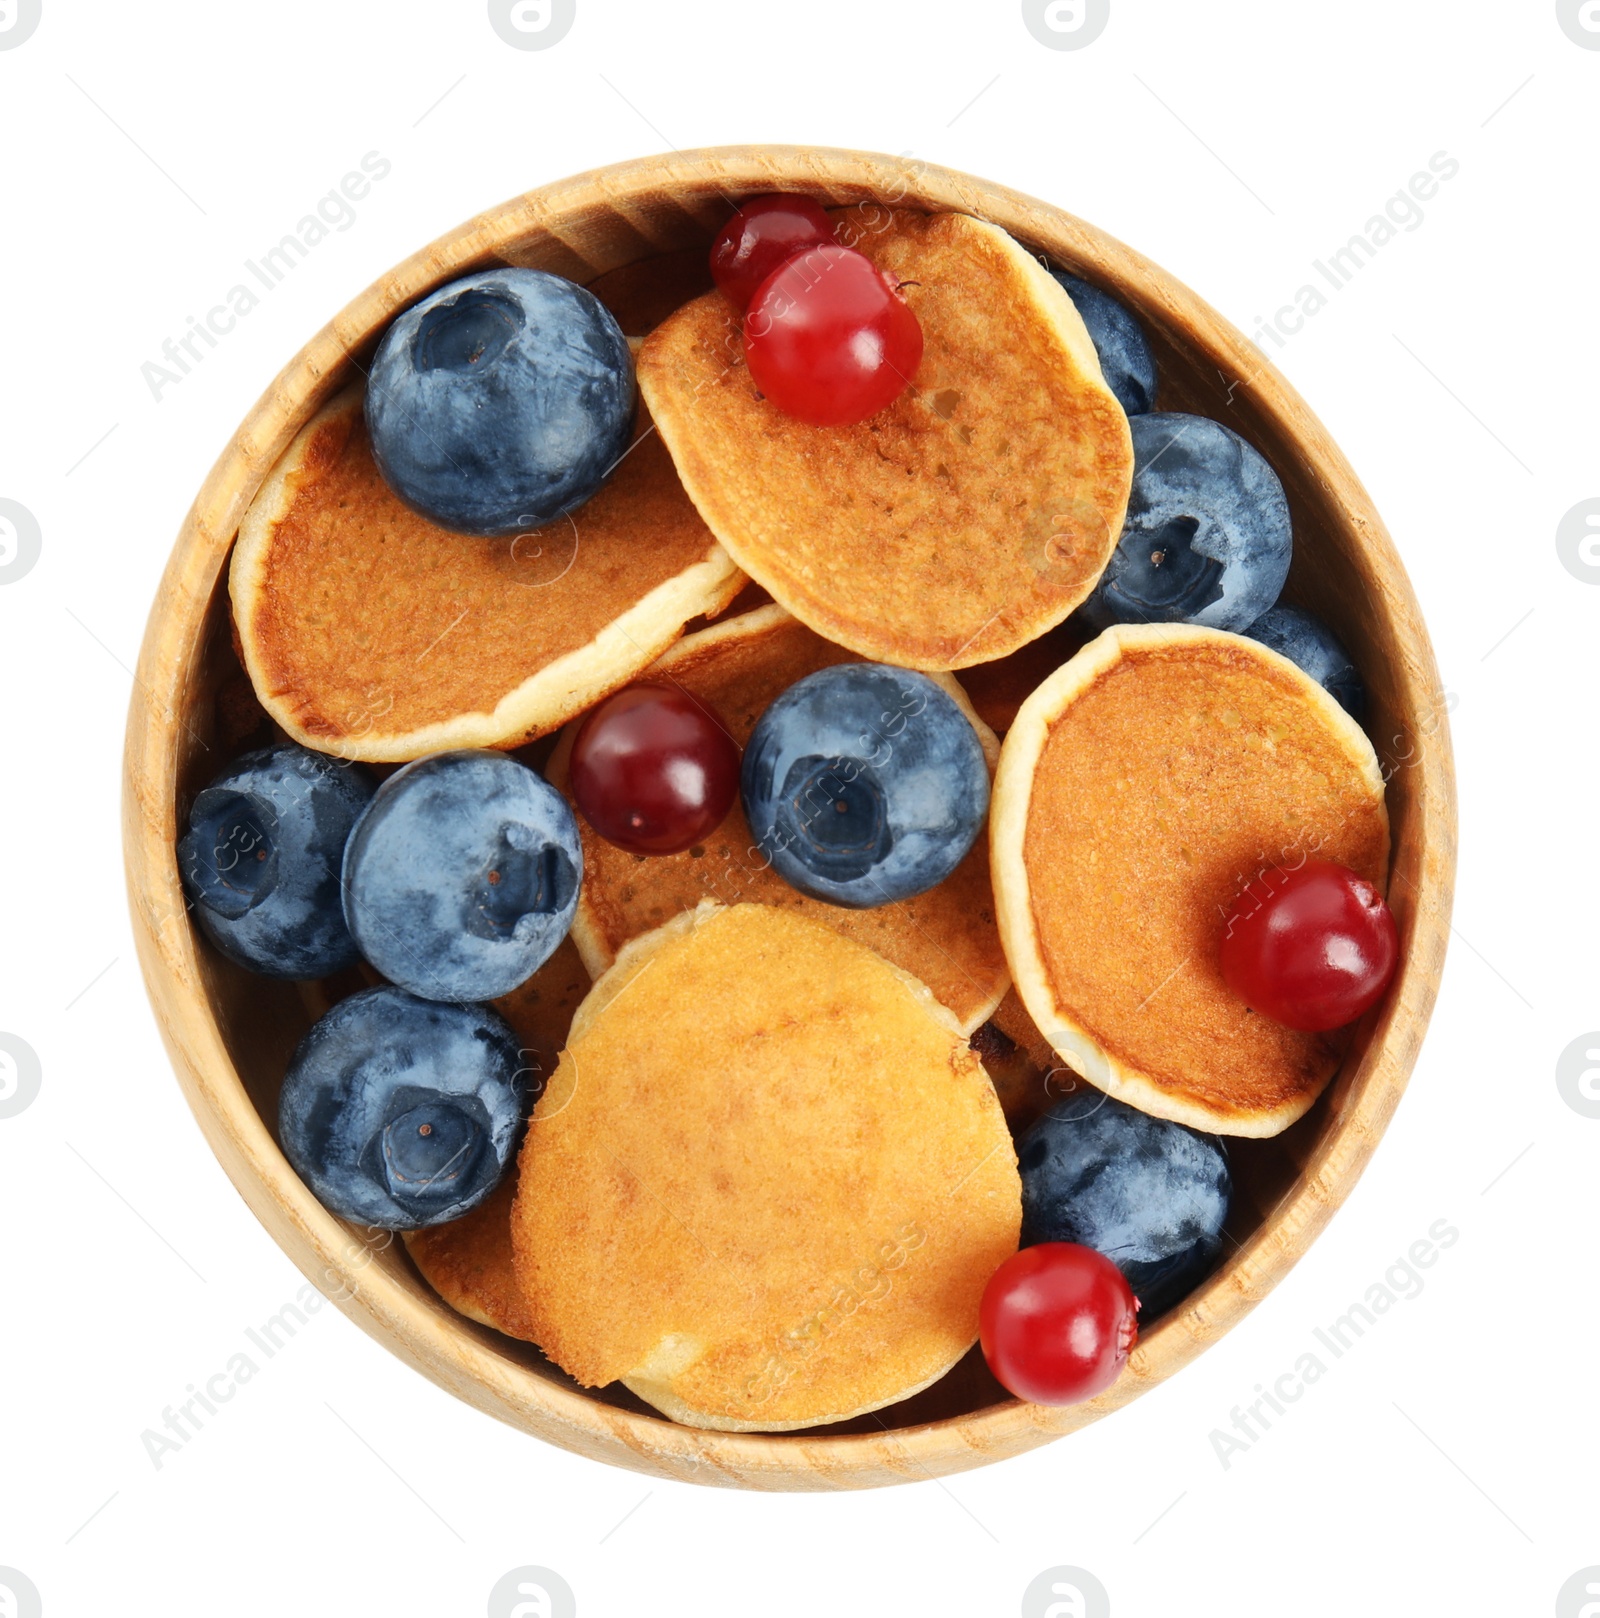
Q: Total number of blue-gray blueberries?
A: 9